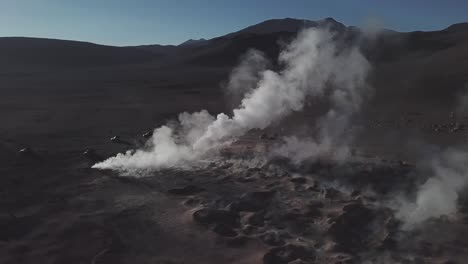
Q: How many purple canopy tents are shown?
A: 0